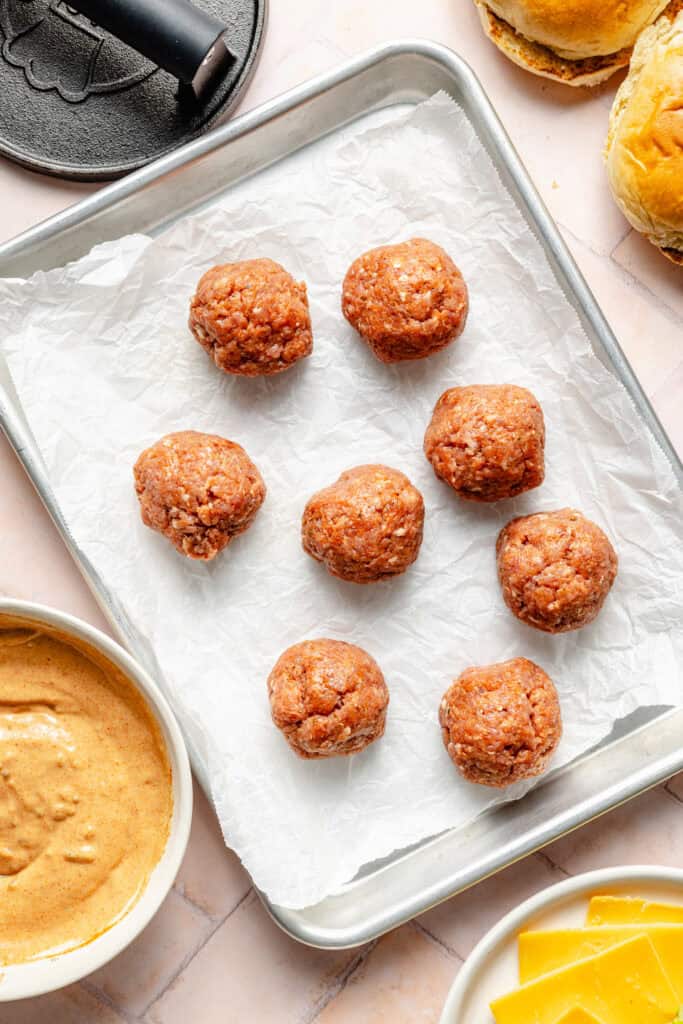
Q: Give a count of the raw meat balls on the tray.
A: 8